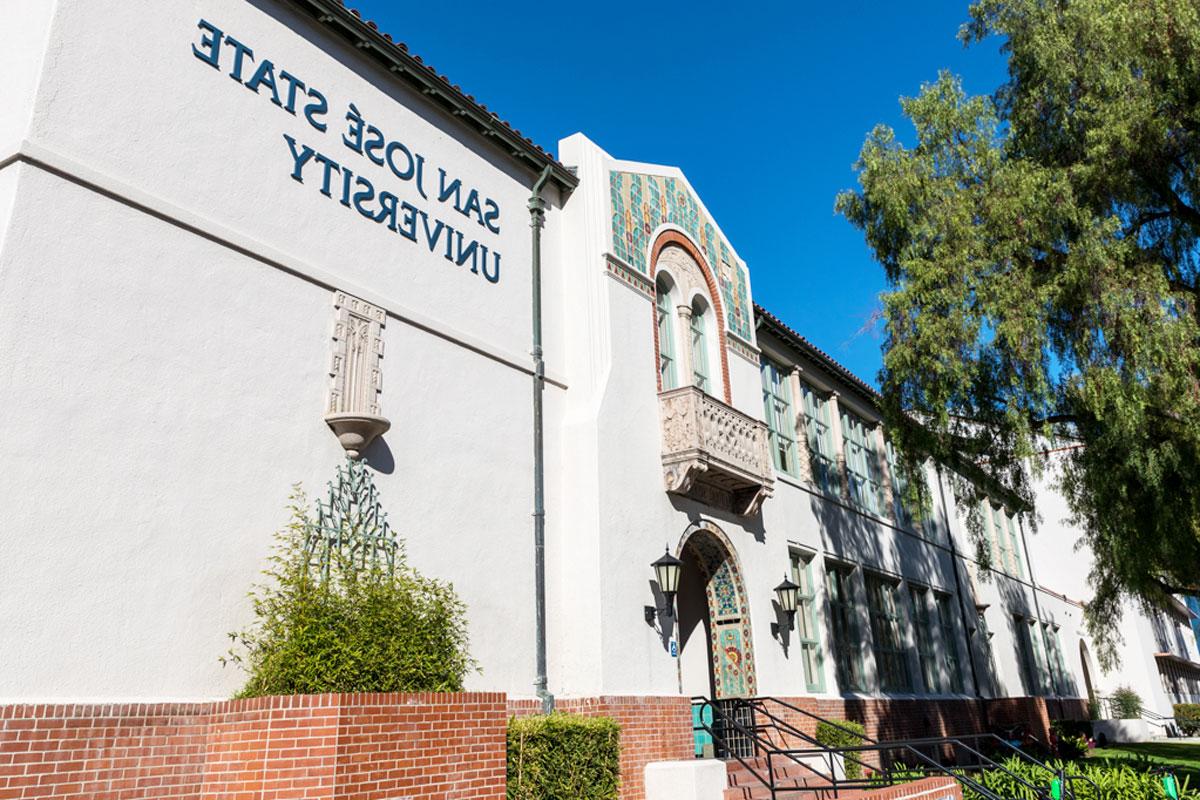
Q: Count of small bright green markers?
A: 2